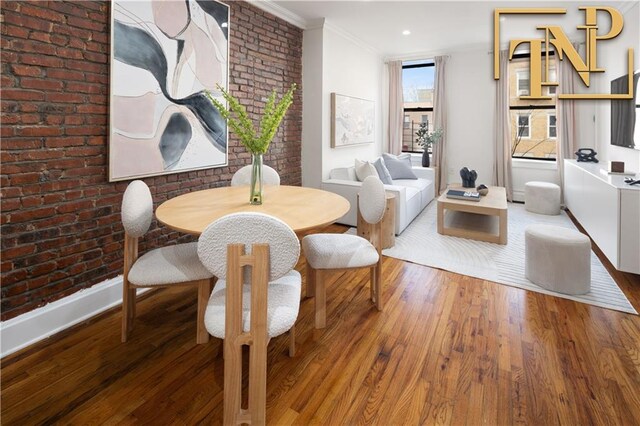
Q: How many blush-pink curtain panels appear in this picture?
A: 4